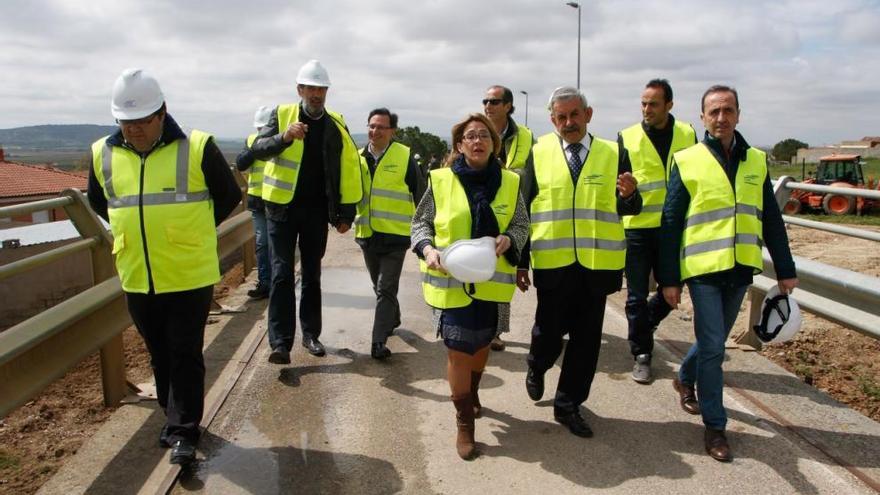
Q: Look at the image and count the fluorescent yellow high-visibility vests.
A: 9